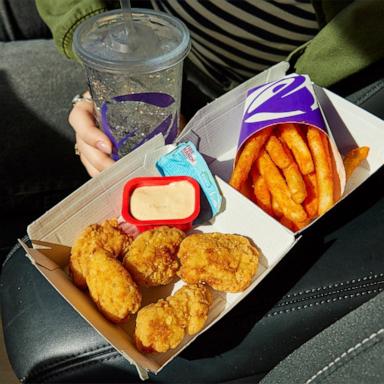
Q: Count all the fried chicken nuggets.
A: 5